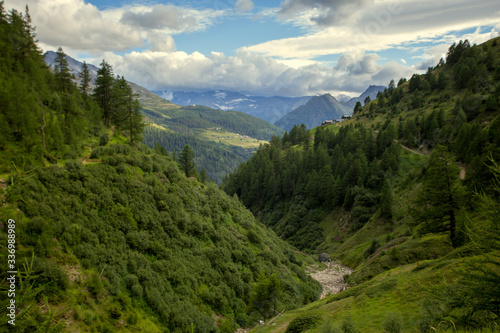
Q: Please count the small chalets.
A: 3